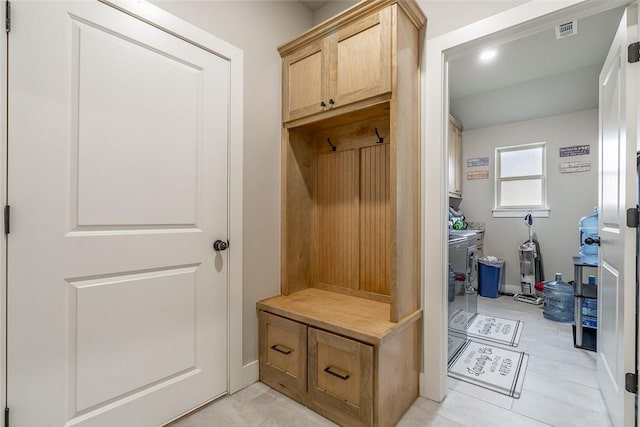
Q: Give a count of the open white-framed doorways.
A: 1